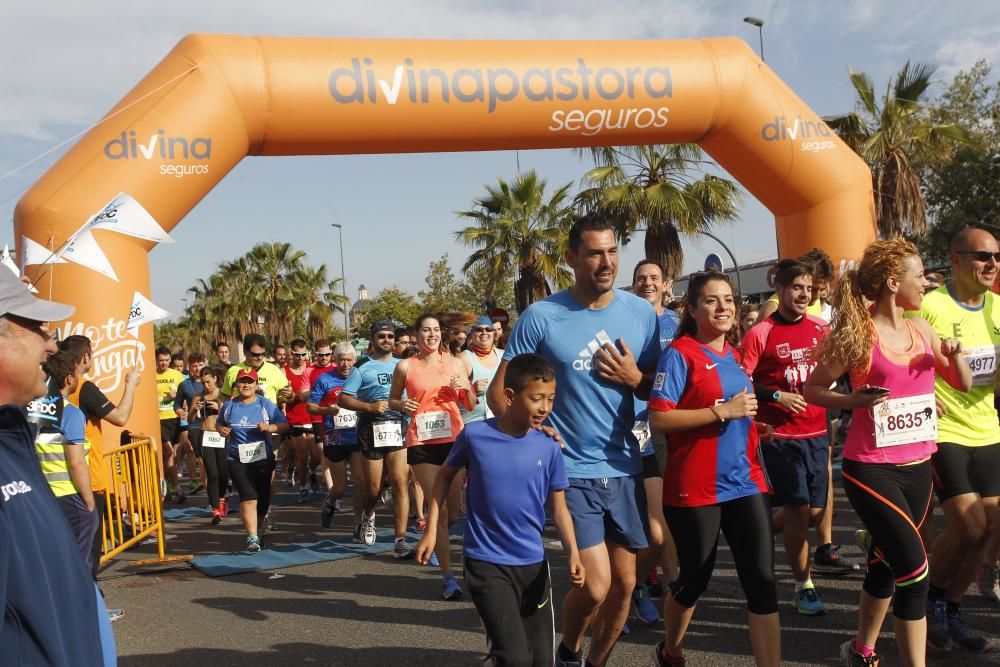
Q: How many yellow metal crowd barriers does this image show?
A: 1